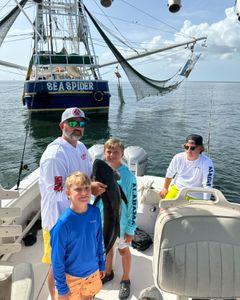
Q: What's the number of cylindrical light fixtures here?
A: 3